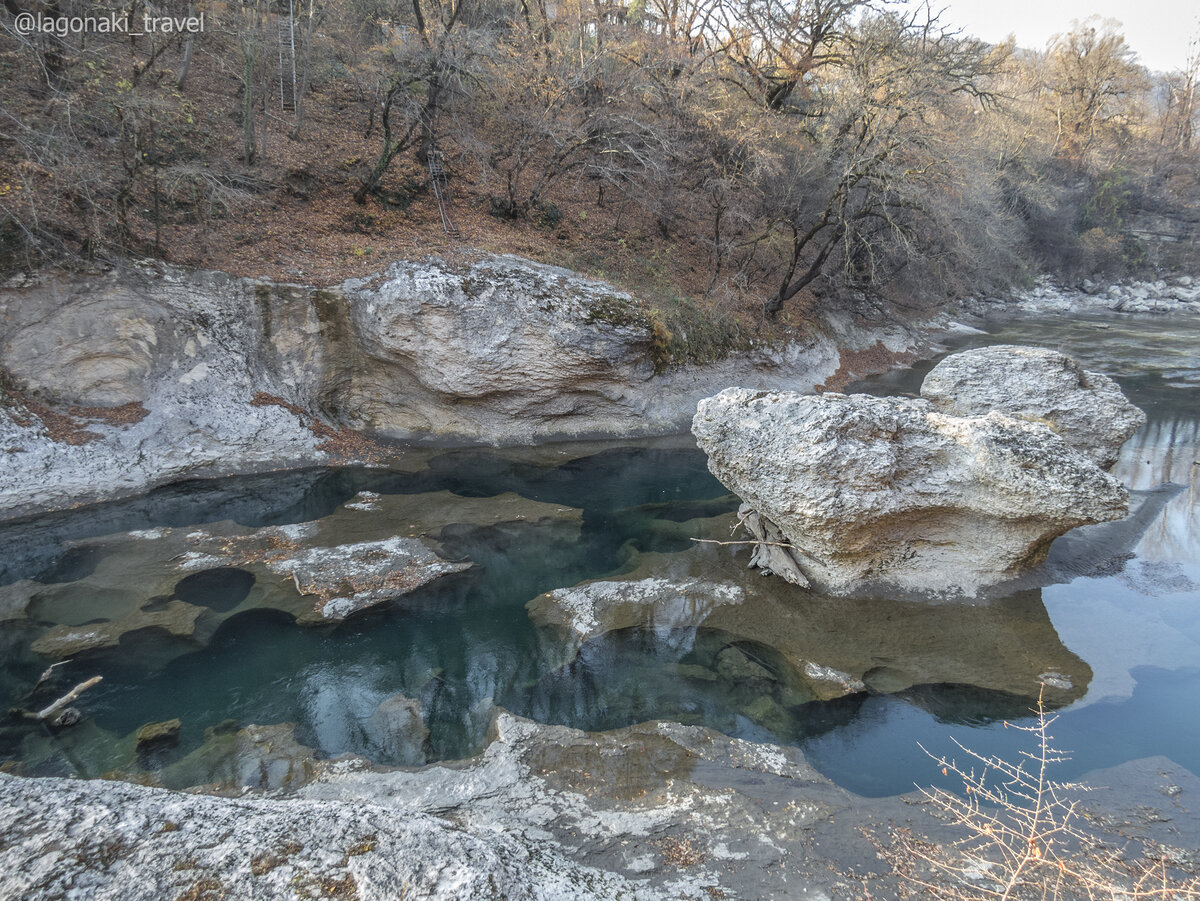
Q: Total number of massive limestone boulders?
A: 2